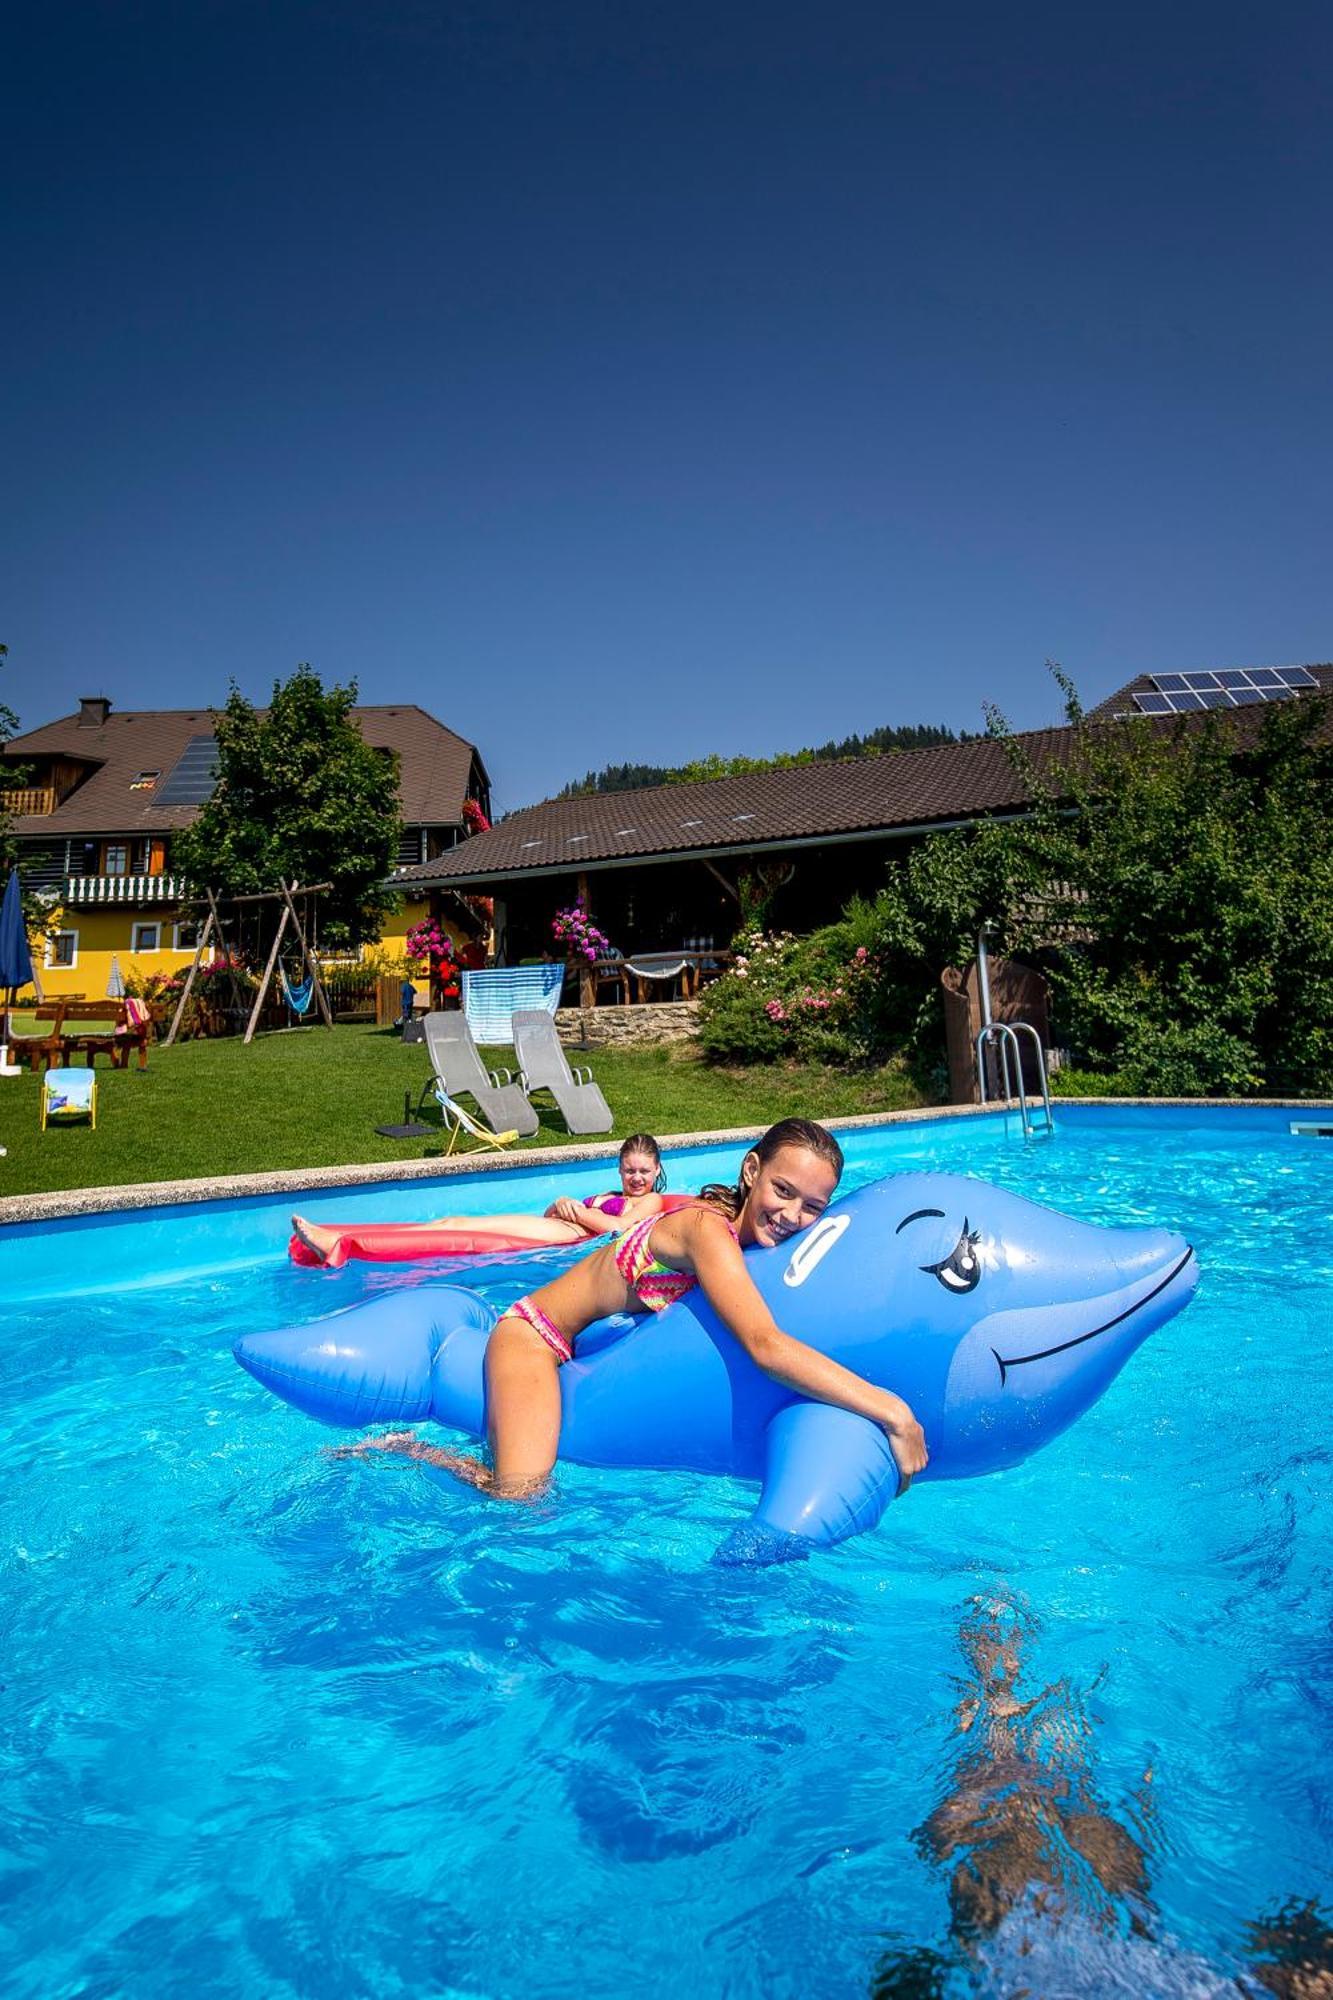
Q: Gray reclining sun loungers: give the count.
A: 2